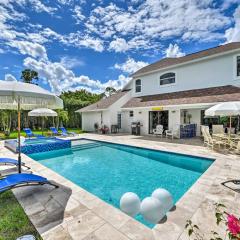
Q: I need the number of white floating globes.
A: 3